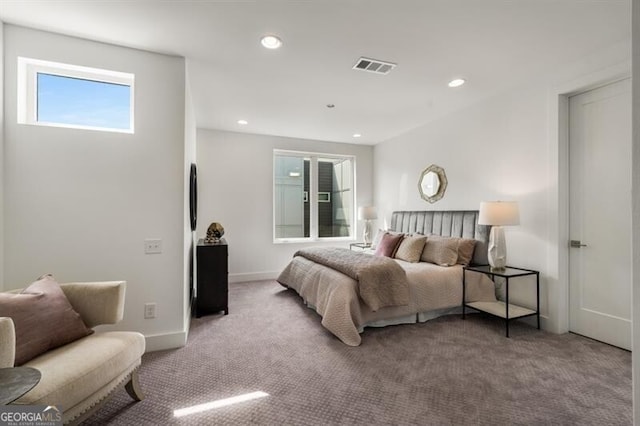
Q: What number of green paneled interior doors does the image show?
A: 0